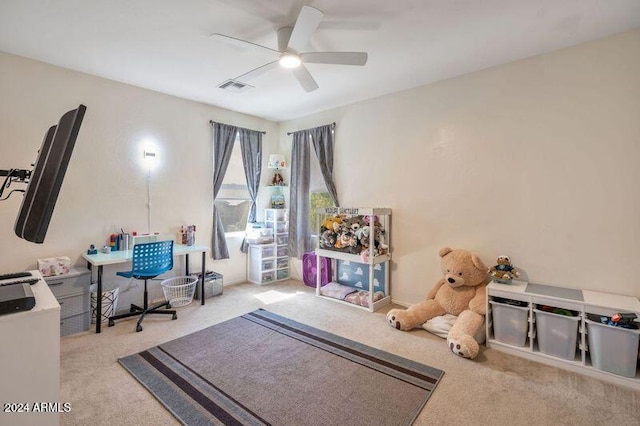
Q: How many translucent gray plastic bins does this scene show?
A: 3